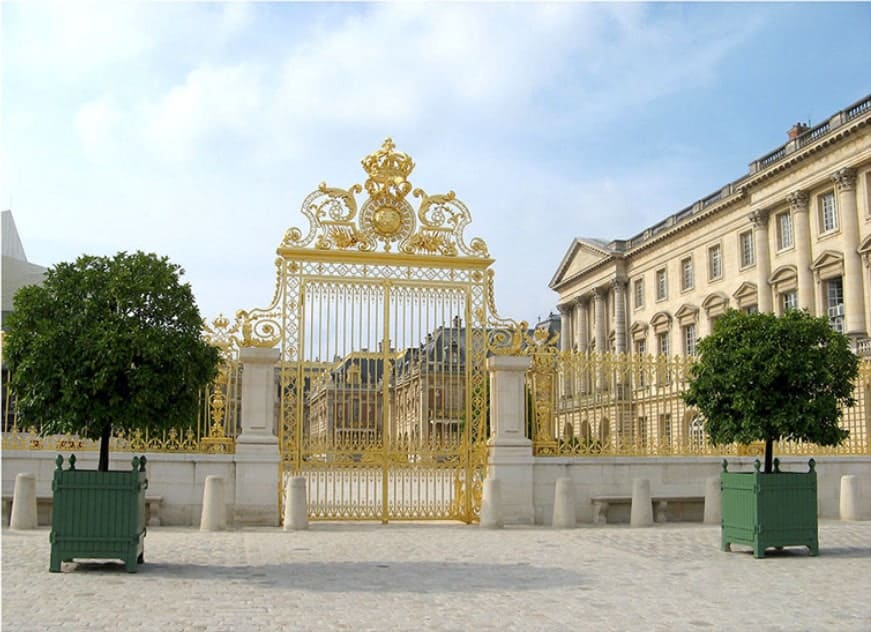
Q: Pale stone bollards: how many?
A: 8